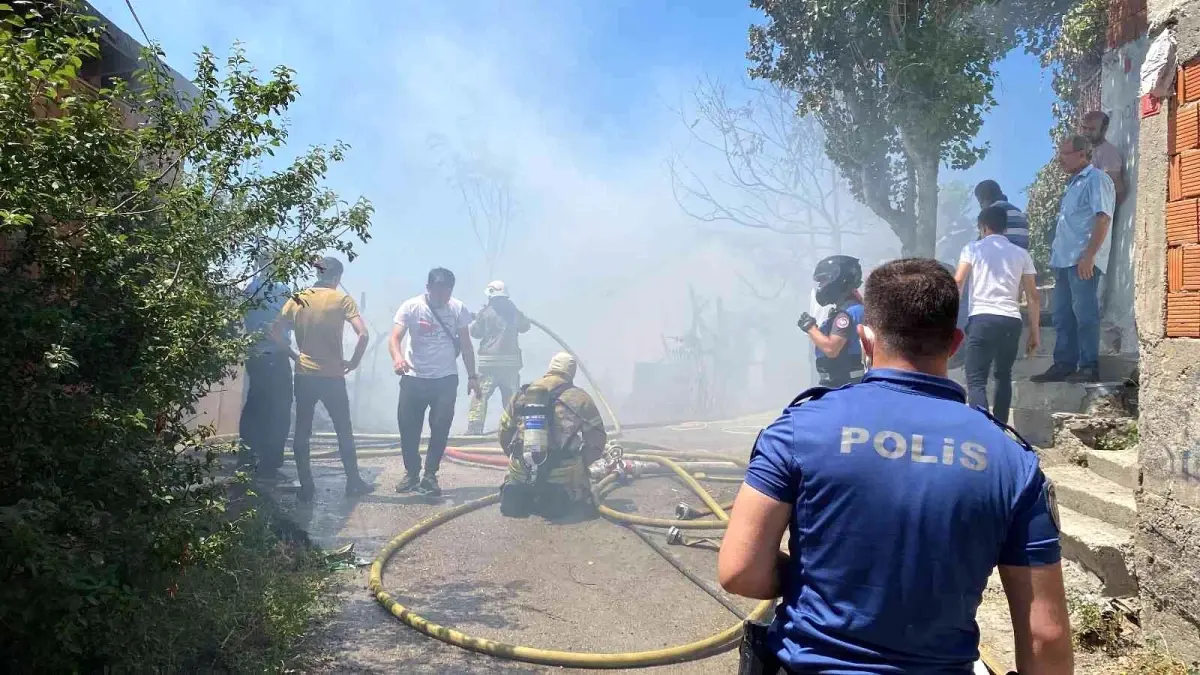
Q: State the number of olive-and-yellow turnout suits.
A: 2